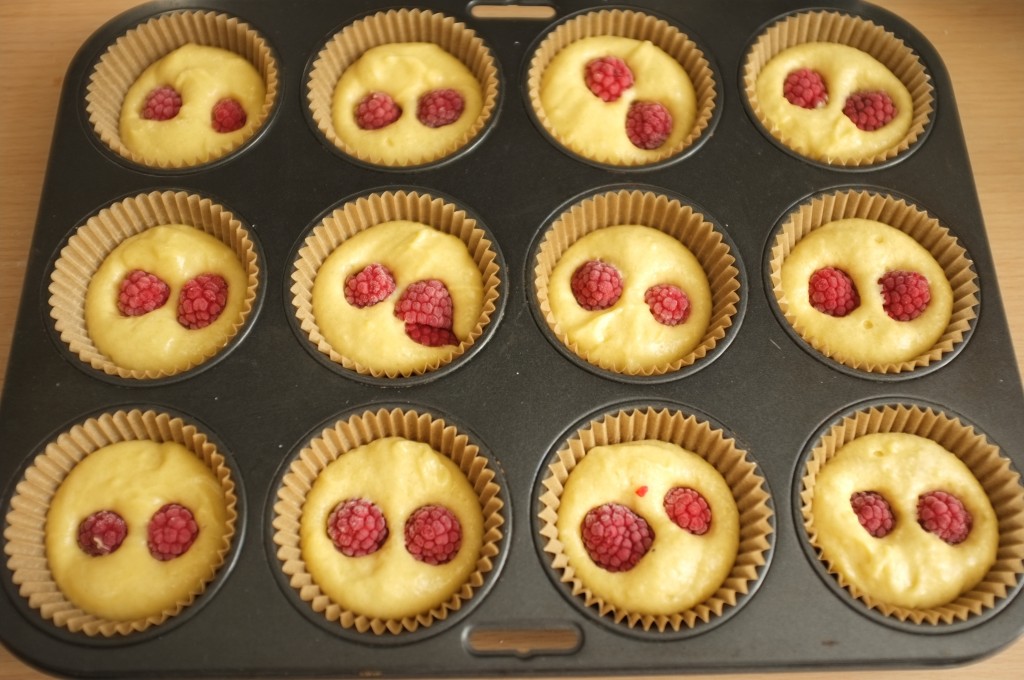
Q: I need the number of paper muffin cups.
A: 12